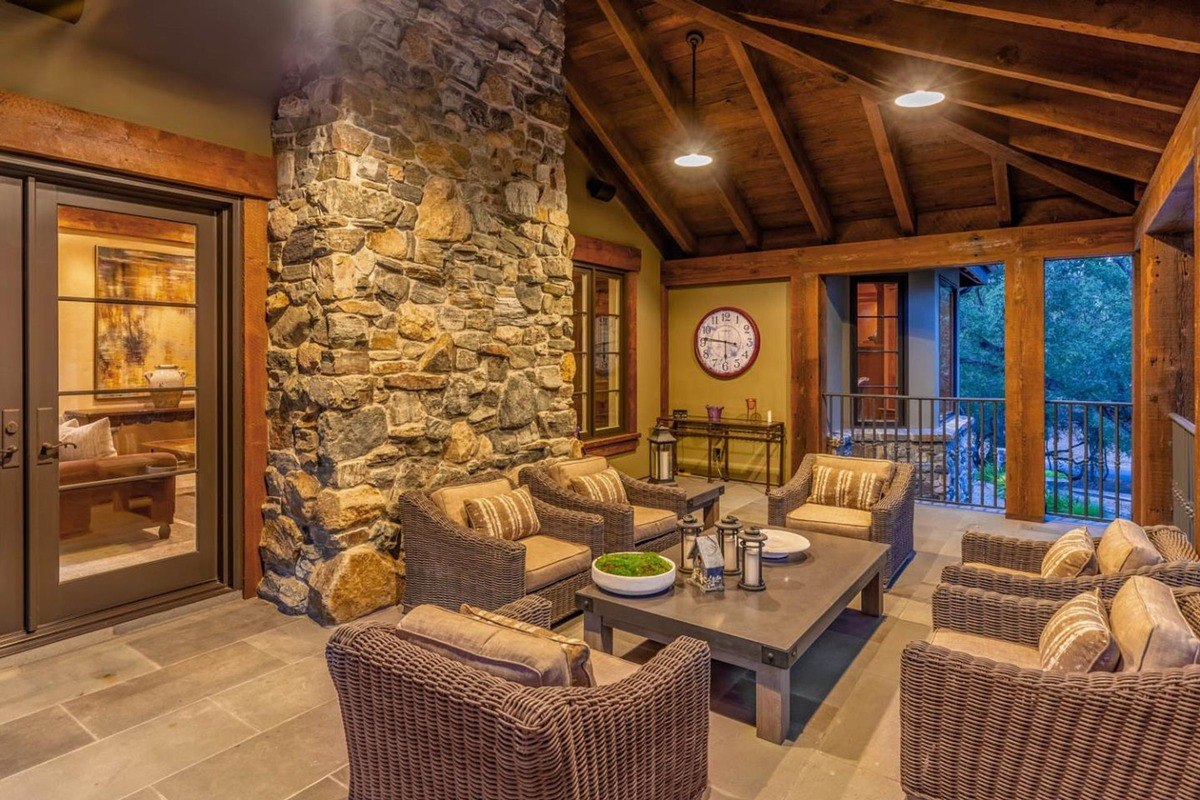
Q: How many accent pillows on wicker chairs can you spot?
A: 6